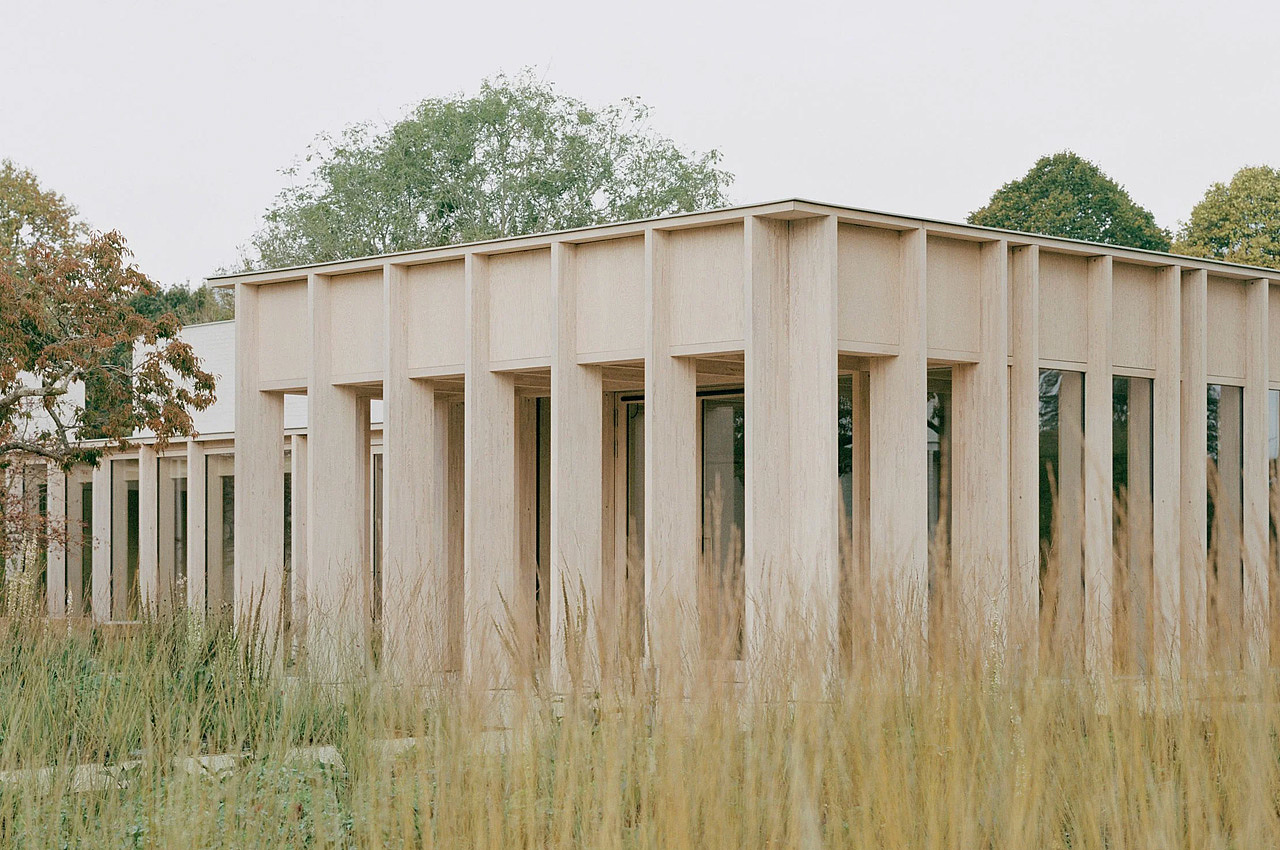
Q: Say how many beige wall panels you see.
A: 12